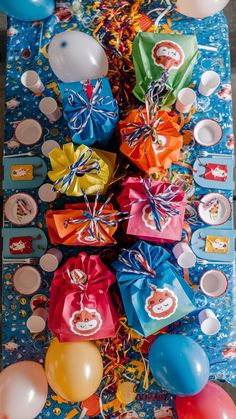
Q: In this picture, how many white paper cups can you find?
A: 10